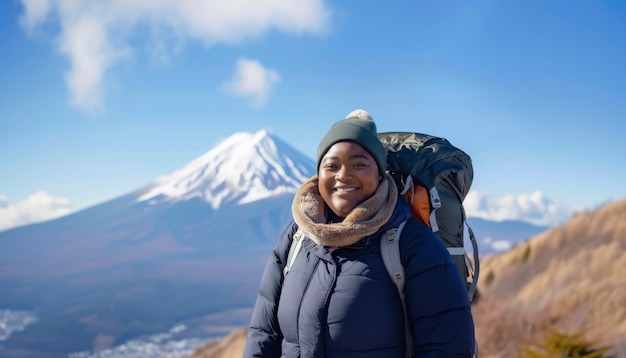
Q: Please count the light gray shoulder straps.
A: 2